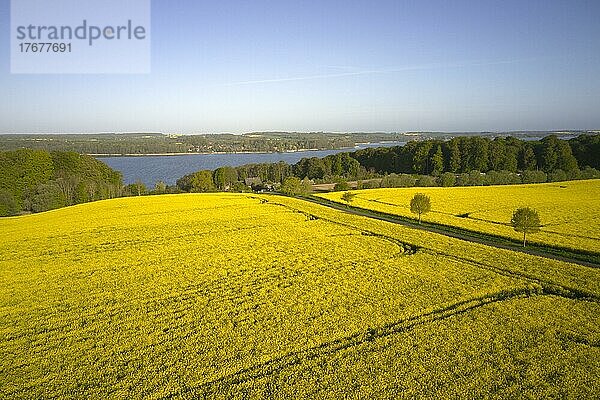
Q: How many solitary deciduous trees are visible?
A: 3